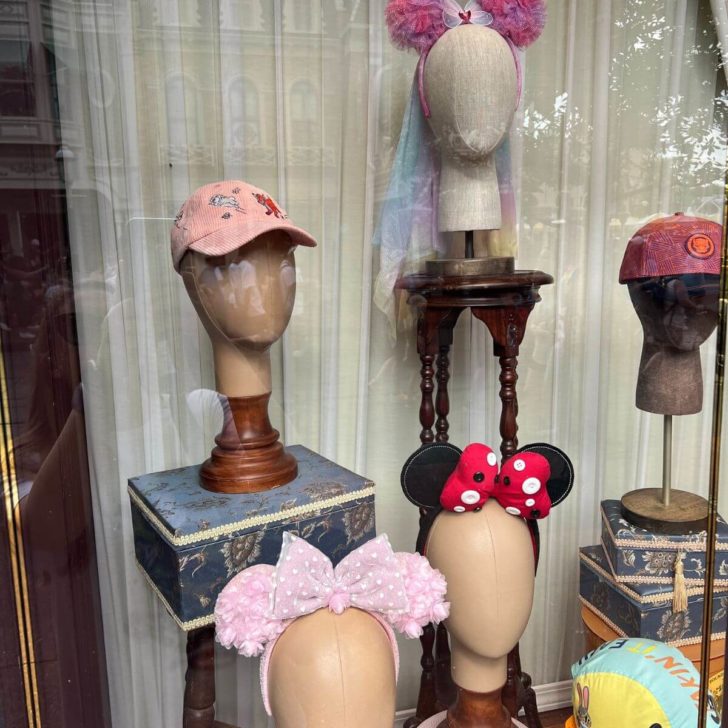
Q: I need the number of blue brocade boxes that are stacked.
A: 2